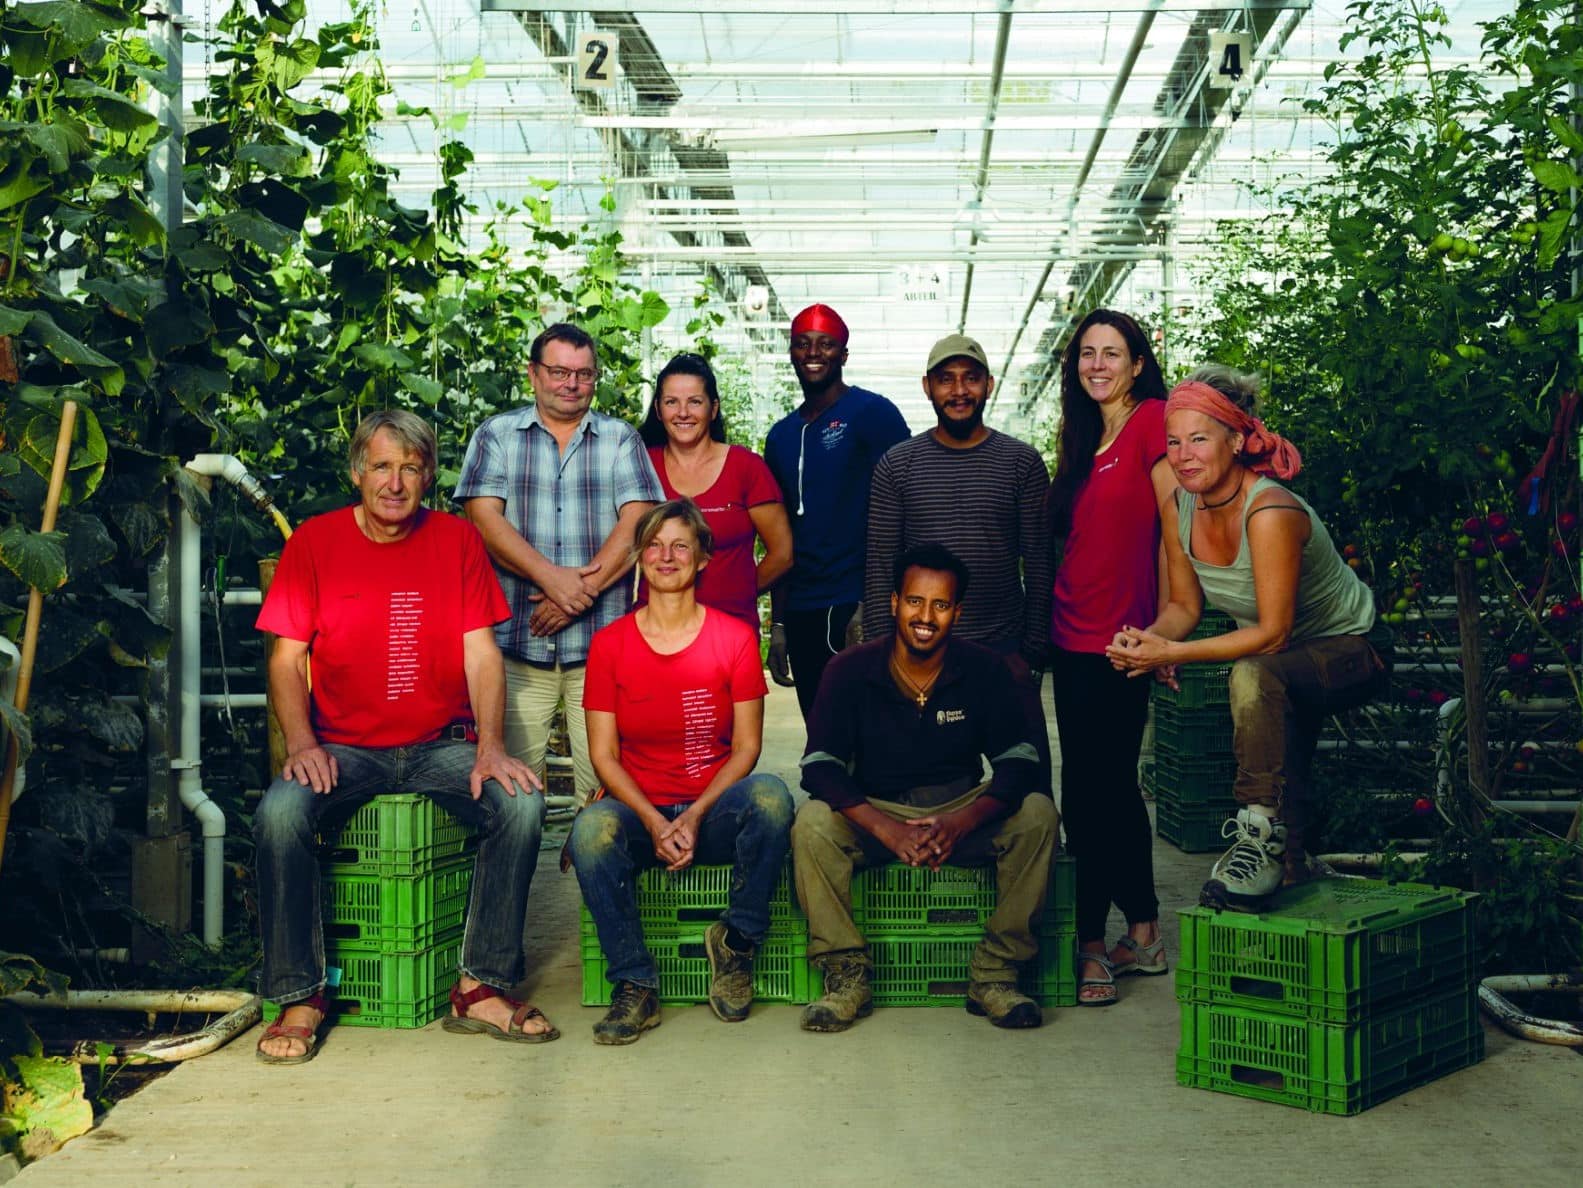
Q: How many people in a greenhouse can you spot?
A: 9